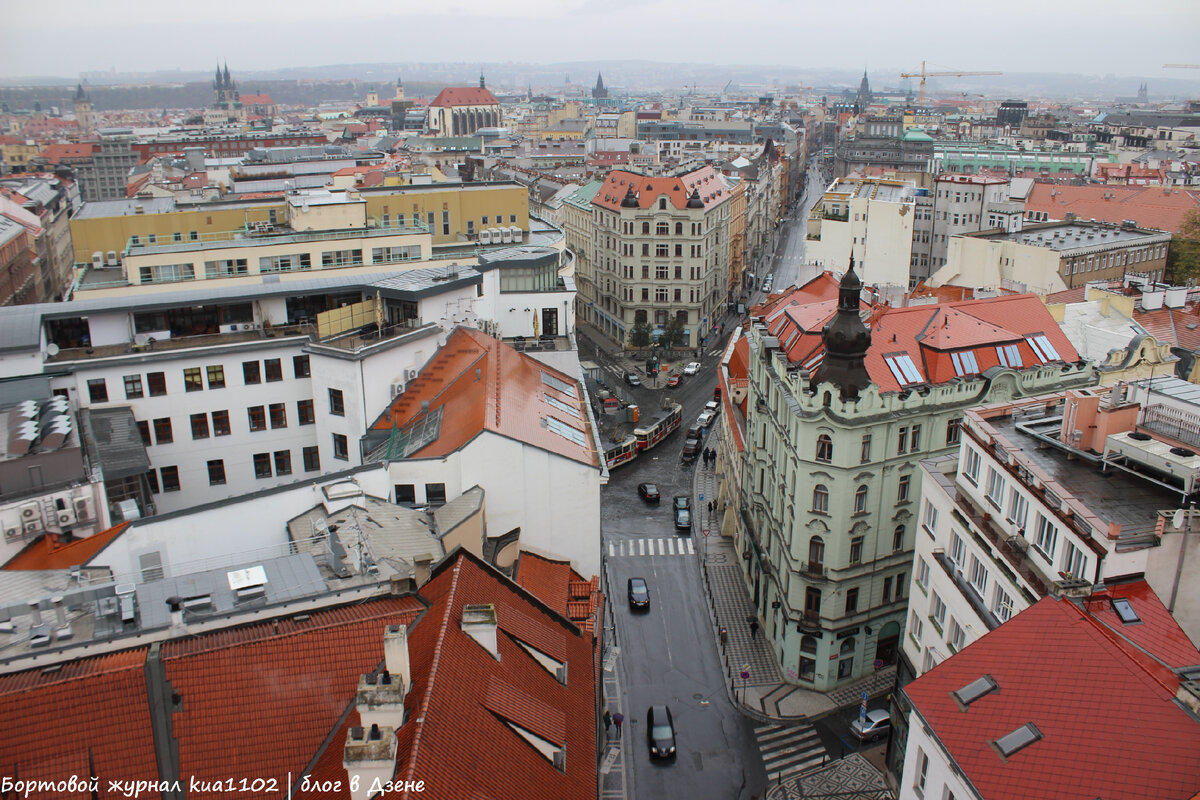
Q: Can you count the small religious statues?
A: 0